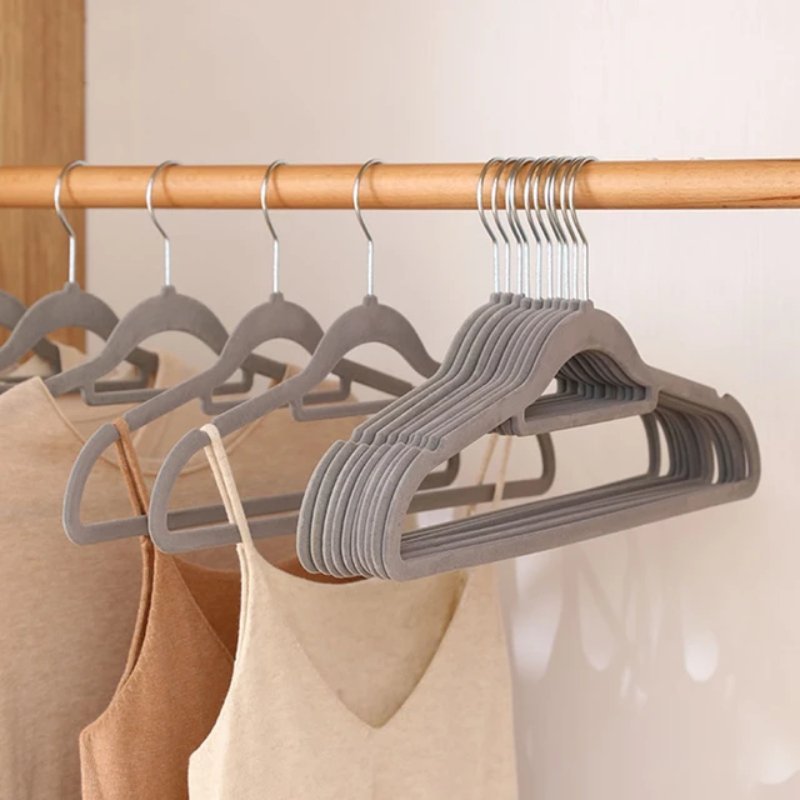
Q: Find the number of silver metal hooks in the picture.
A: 14